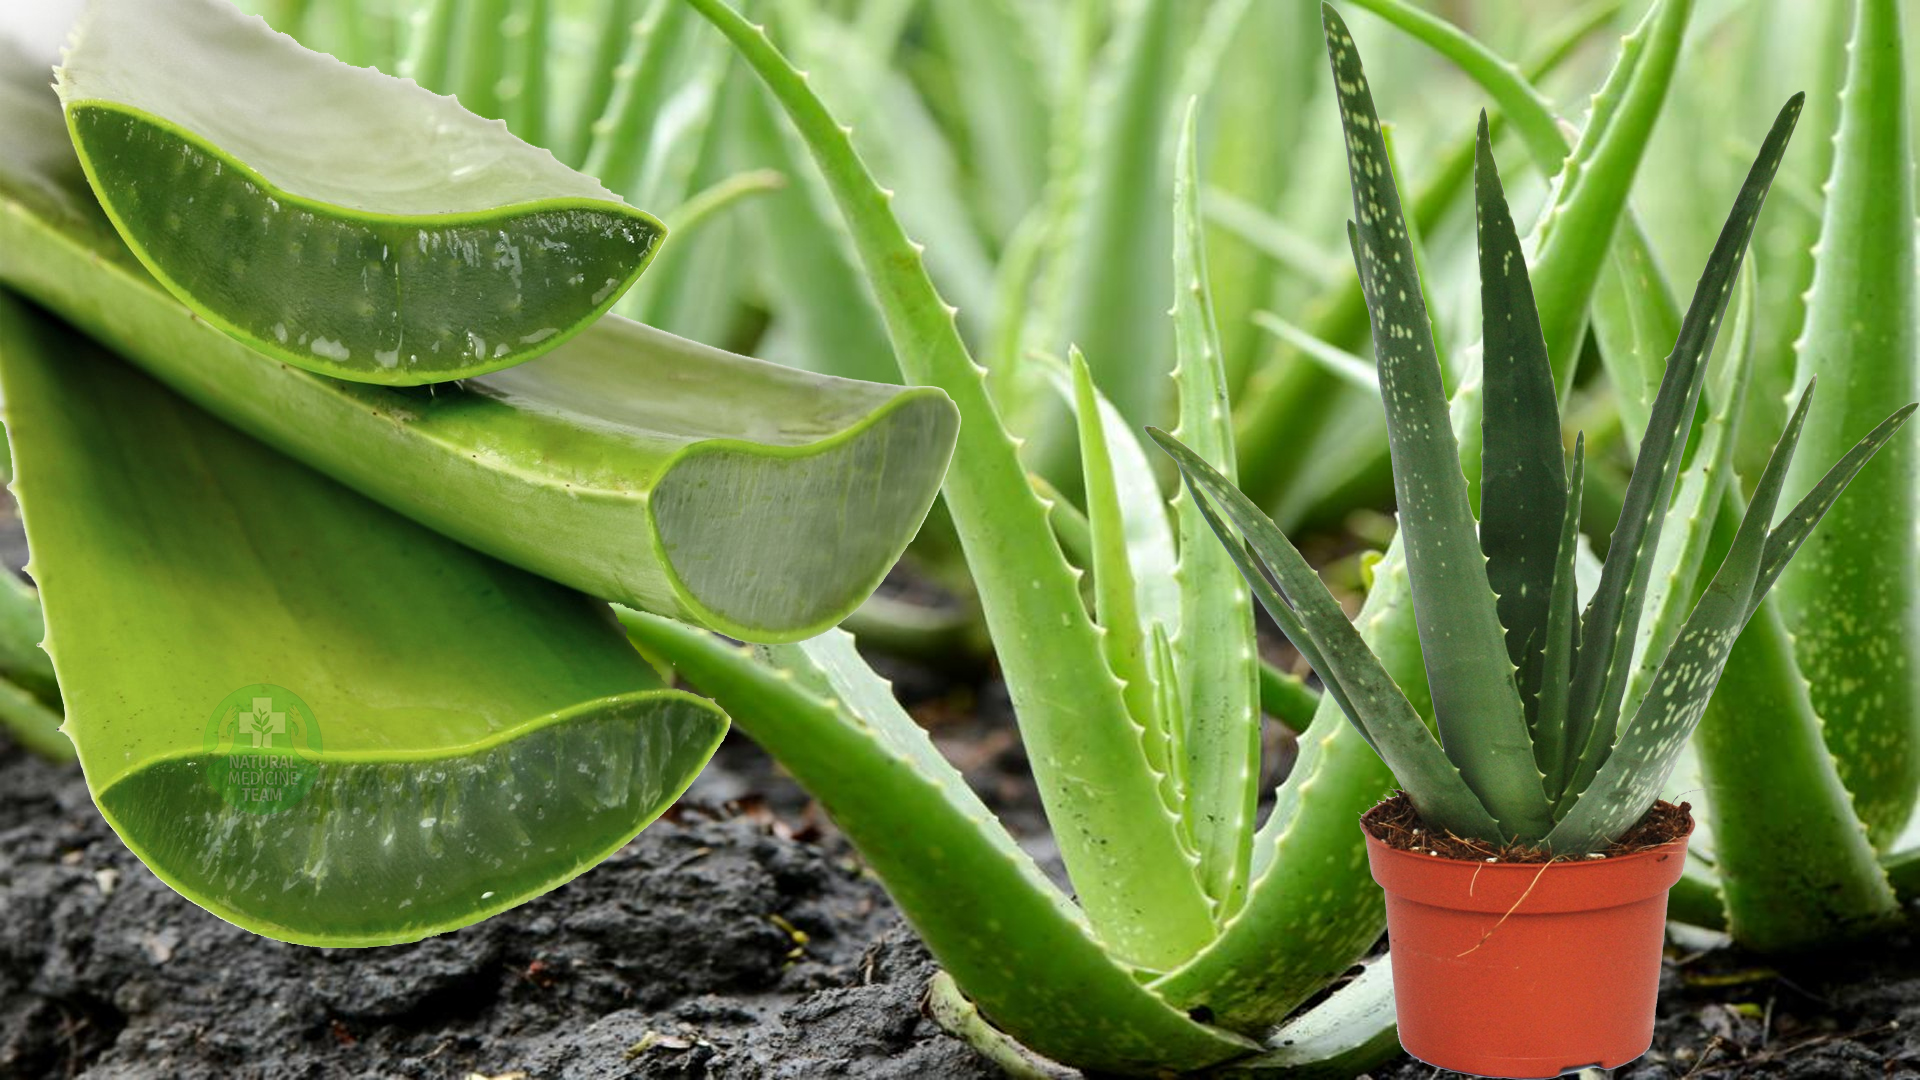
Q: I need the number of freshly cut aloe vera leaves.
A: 3